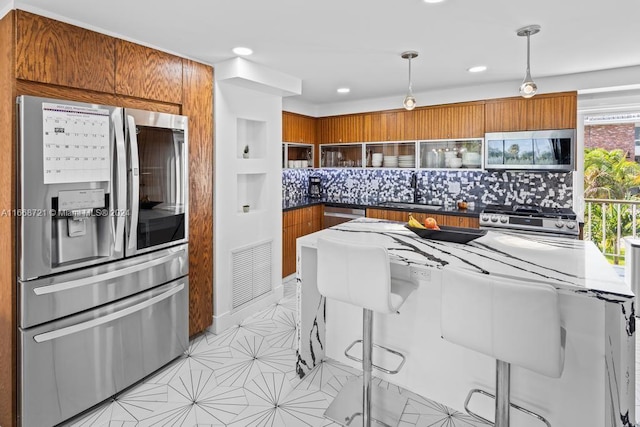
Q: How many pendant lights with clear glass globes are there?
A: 2